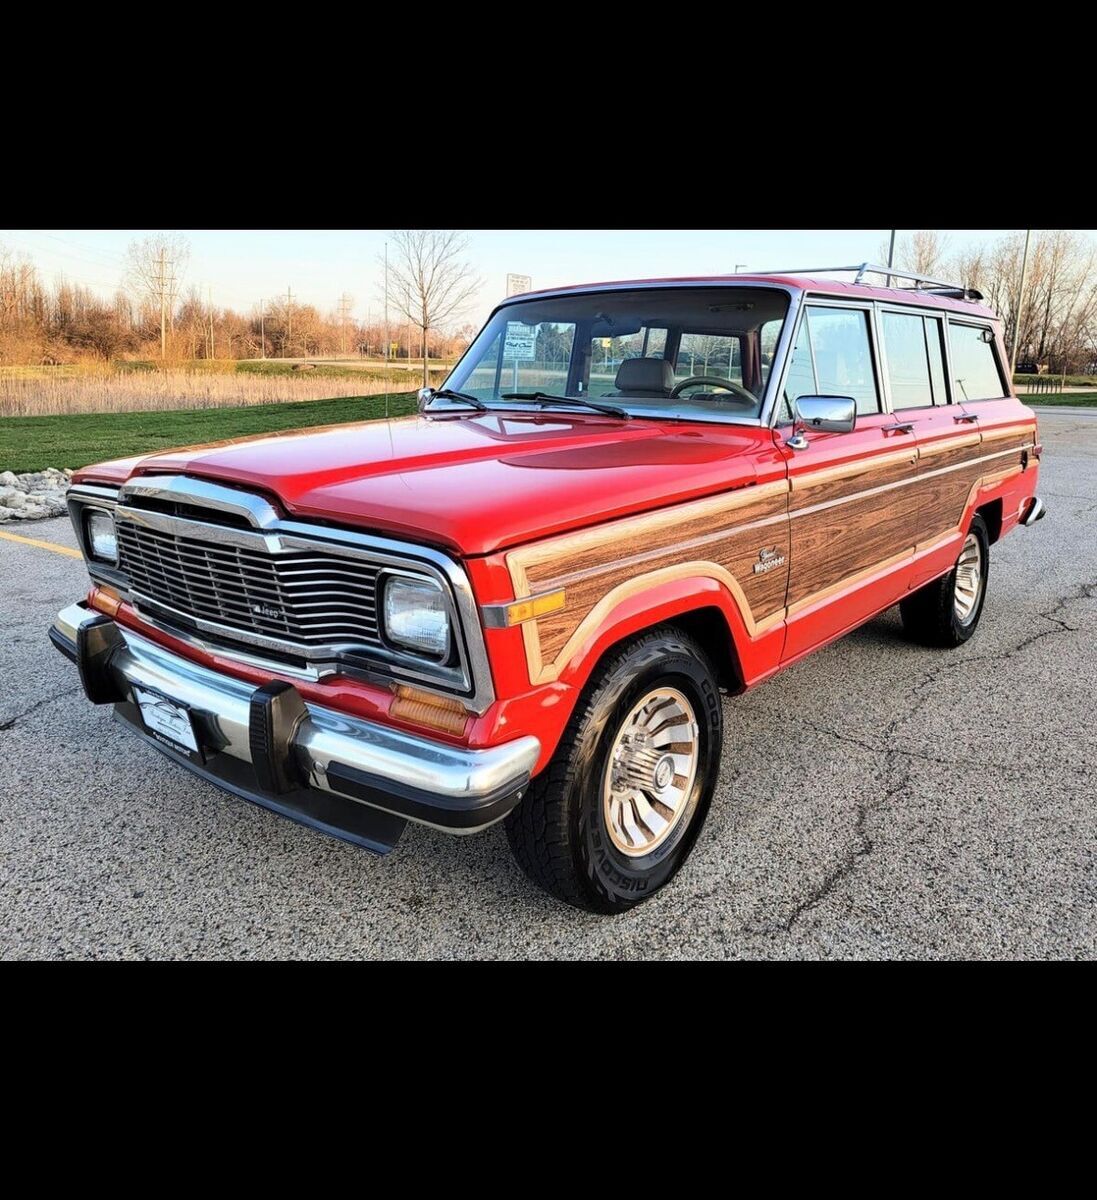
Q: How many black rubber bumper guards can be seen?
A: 2